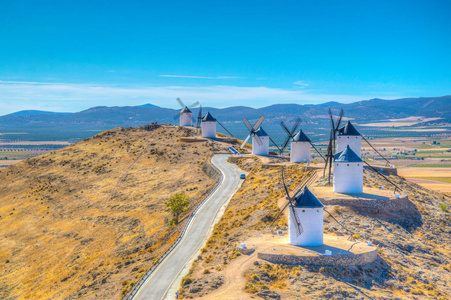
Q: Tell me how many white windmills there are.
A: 7